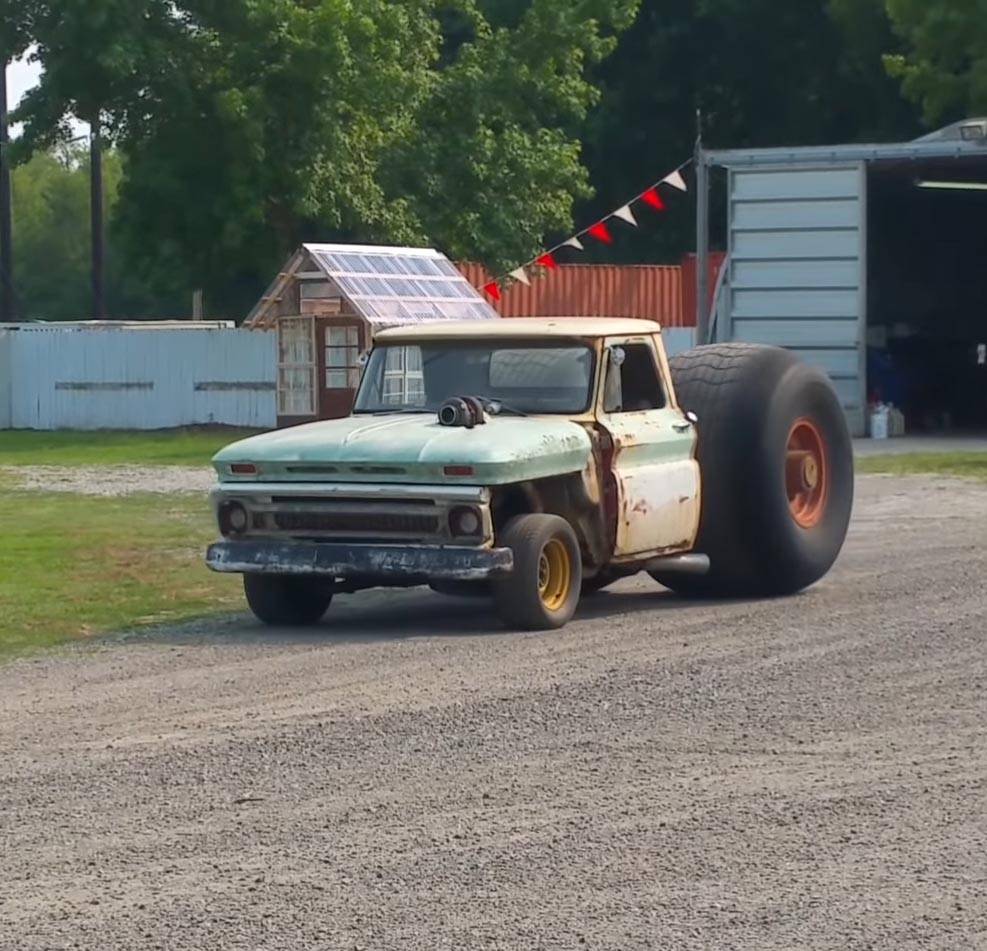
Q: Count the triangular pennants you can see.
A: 8